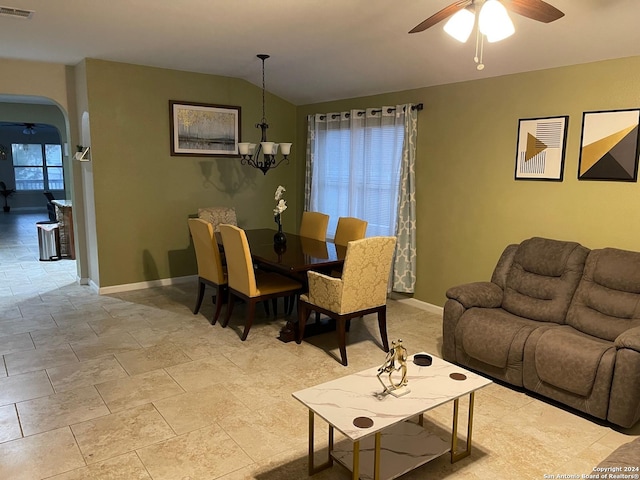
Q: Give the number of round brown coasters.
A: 2